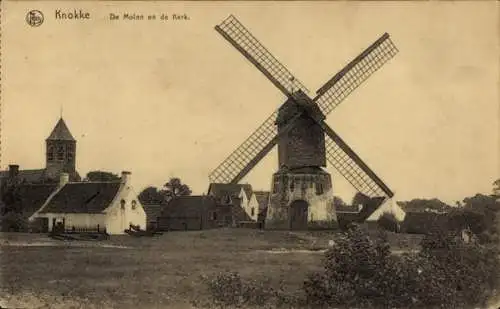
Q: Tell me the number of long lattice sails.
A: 4